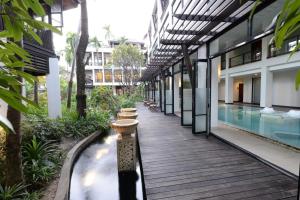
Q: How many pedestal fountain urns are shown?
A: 3